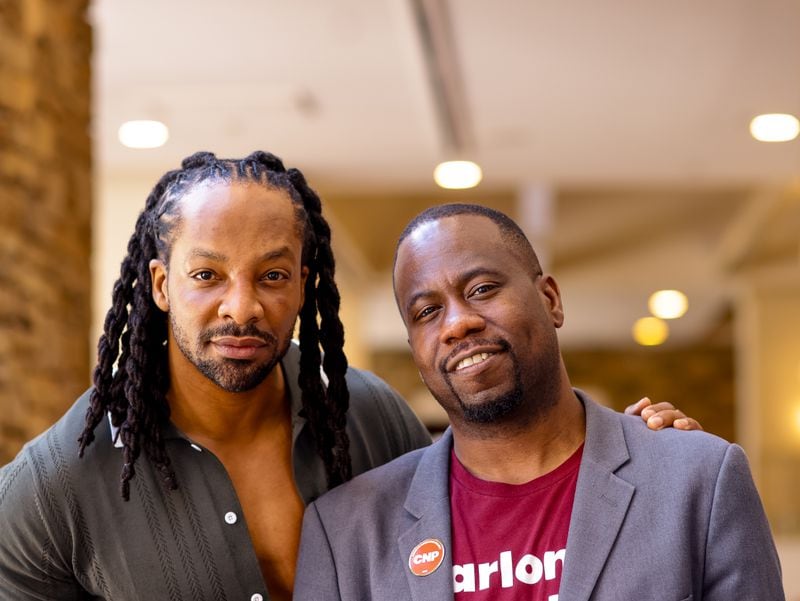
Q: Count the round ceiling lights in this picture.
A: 5